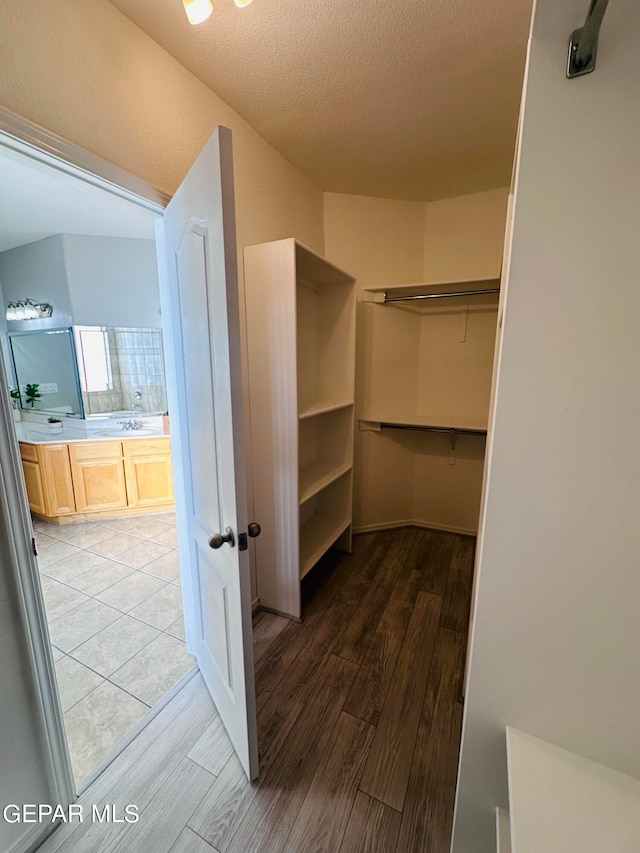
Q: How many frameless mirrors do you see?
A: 2